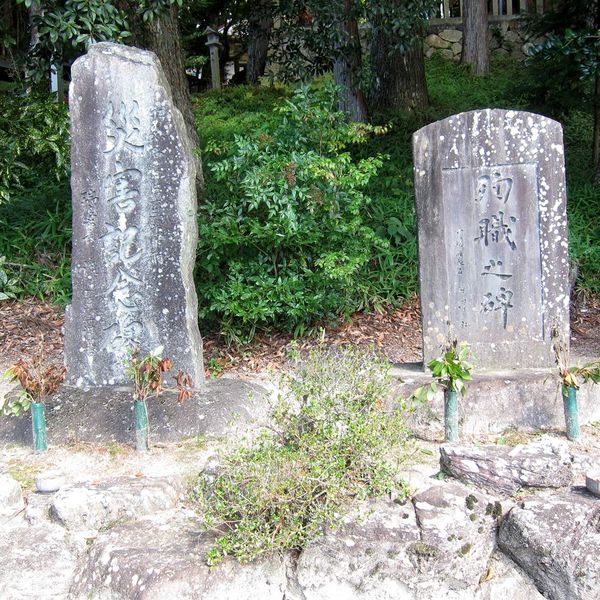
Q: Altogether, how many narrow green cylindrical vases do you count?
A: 4